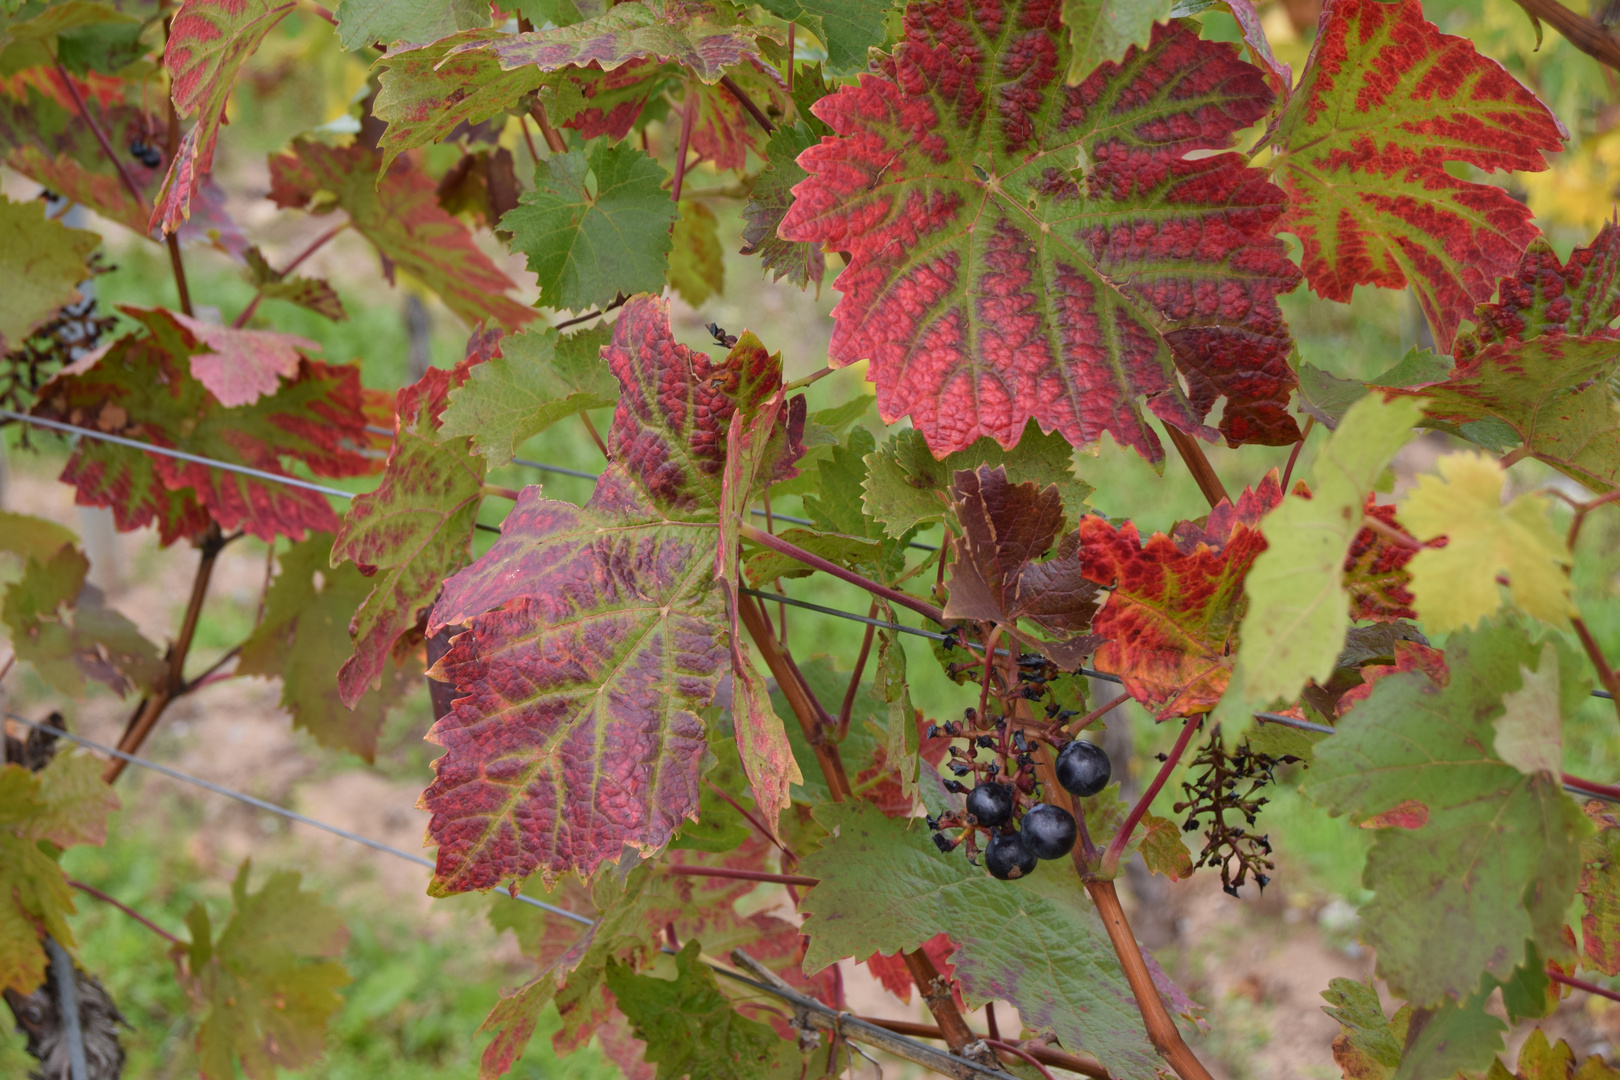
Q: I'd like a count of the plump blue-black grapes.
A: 4